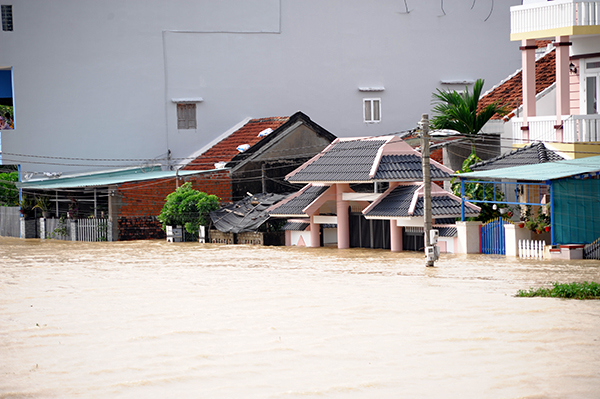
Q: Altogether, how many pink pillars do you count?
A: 5